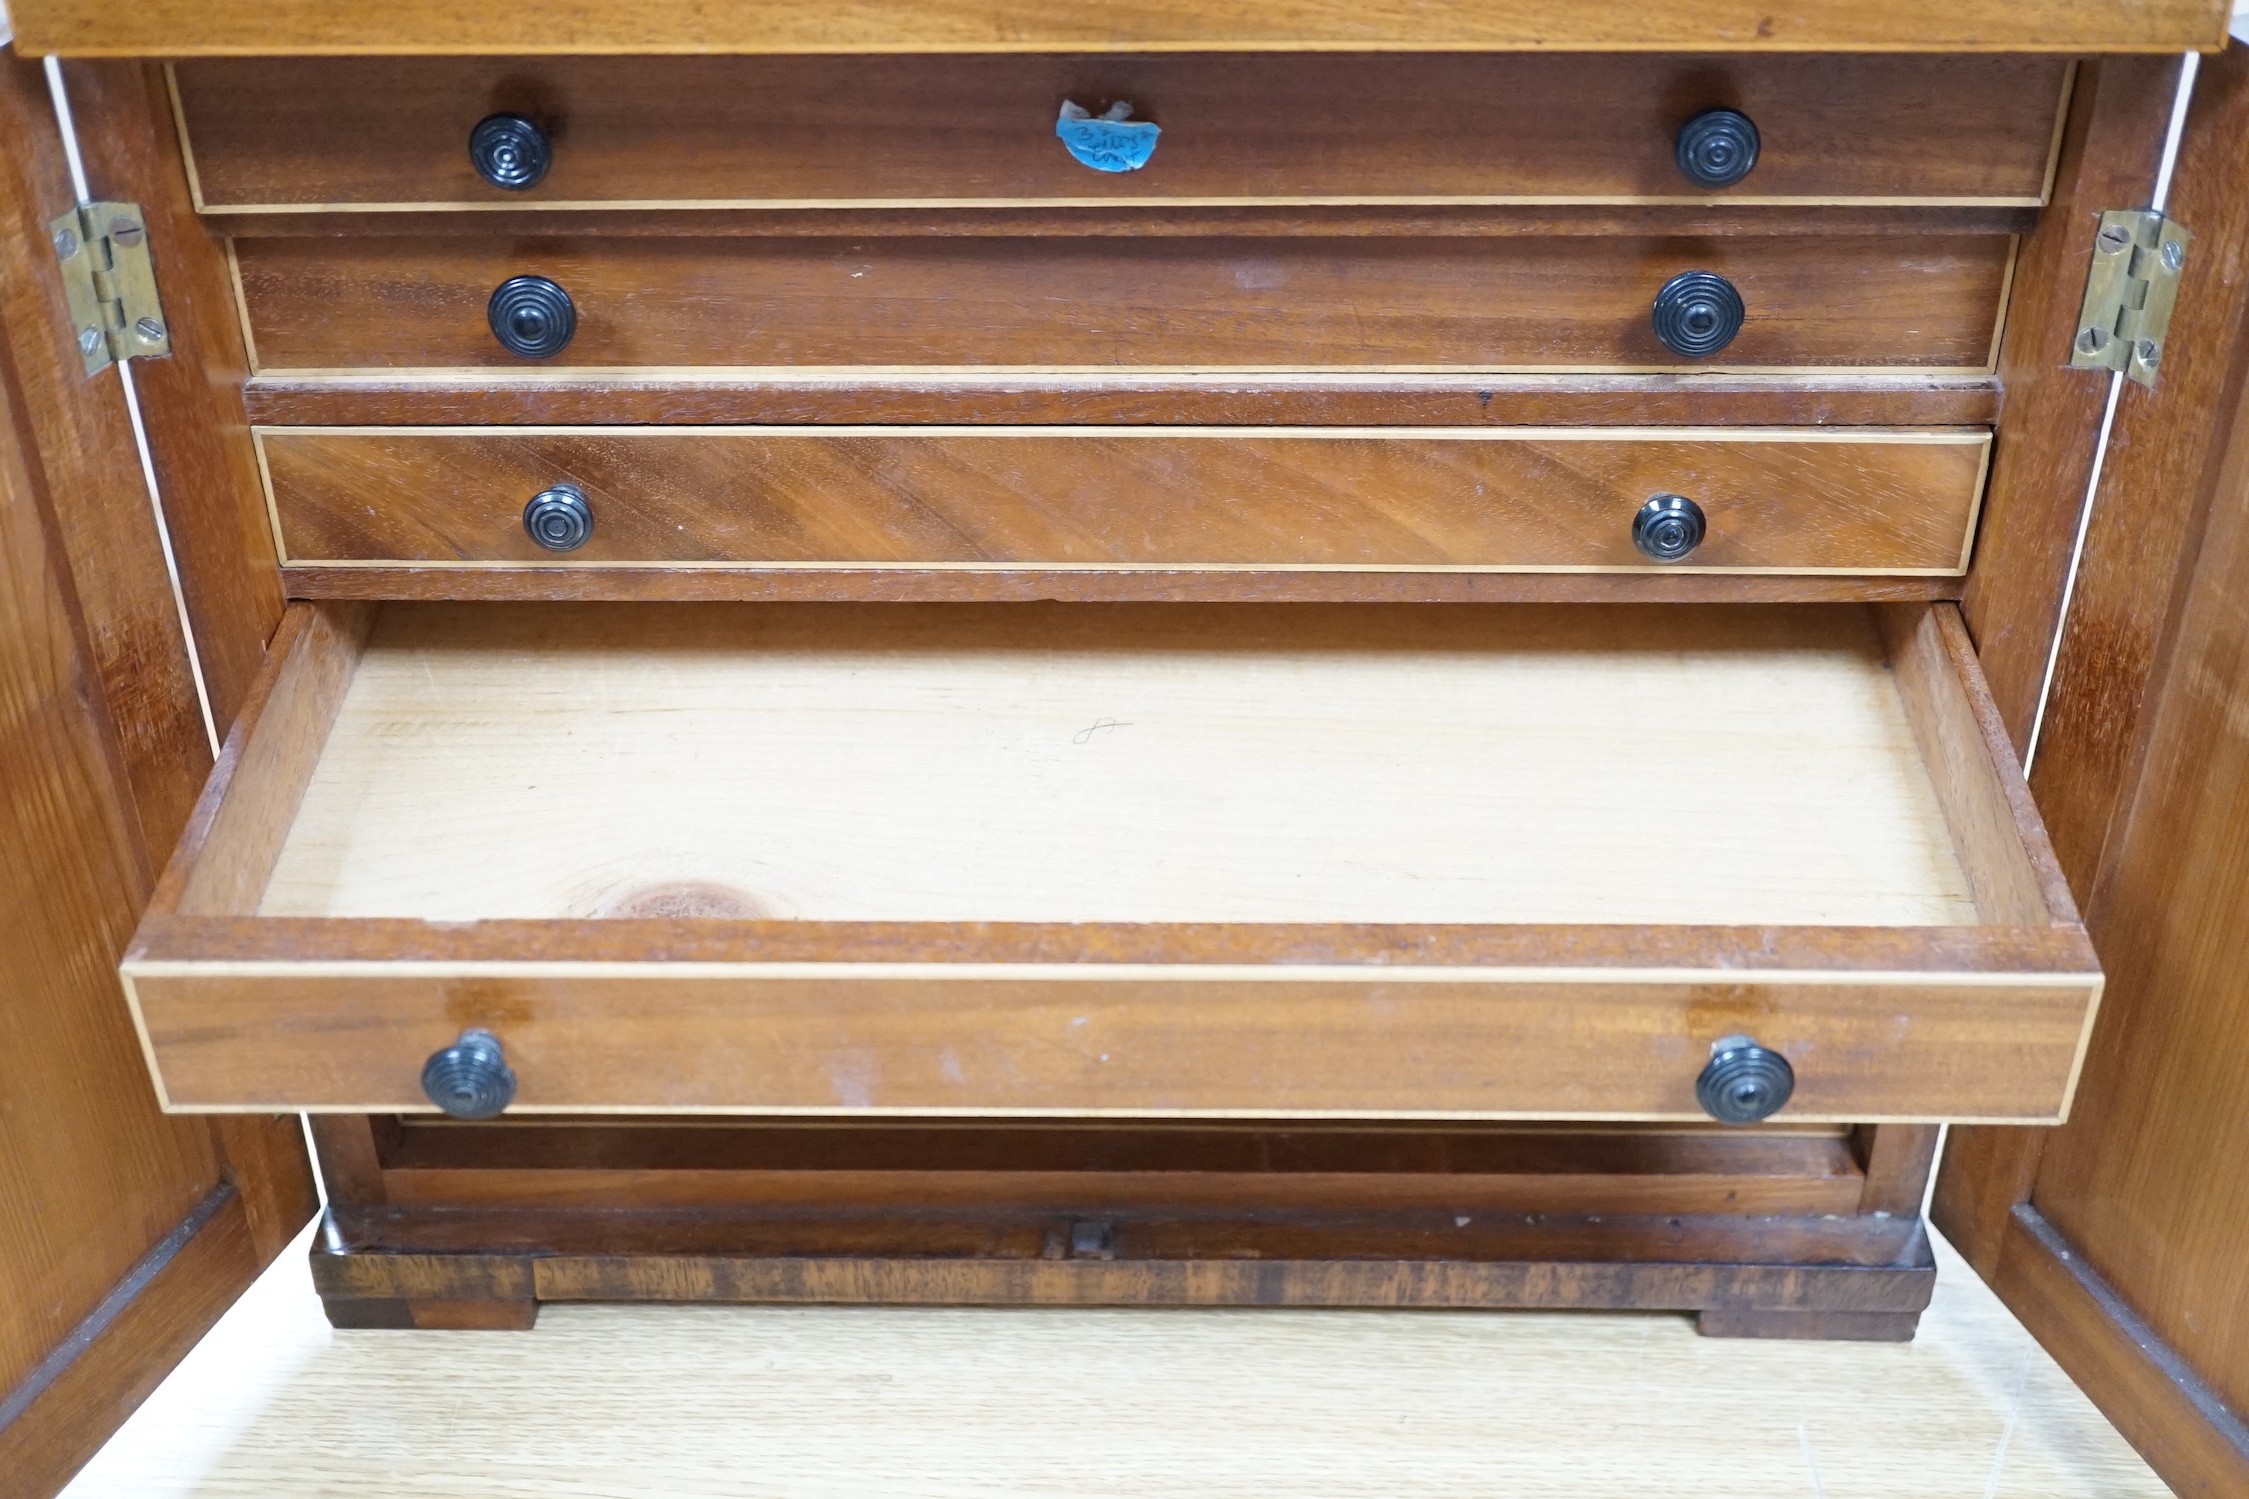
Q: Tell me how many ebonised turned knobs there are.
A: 8